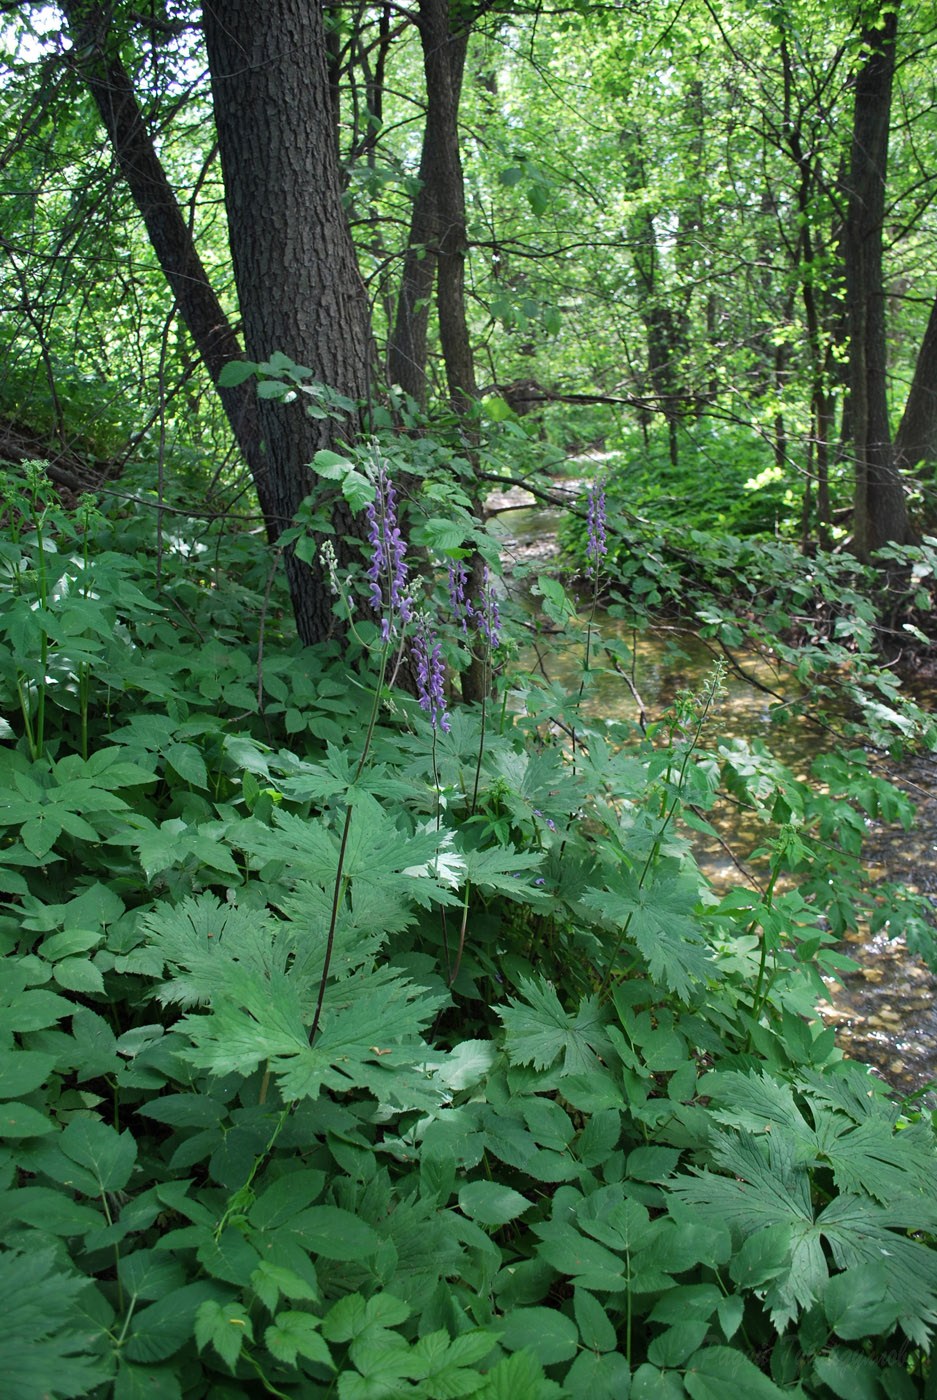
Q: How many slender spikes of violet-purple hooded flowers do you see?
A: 5